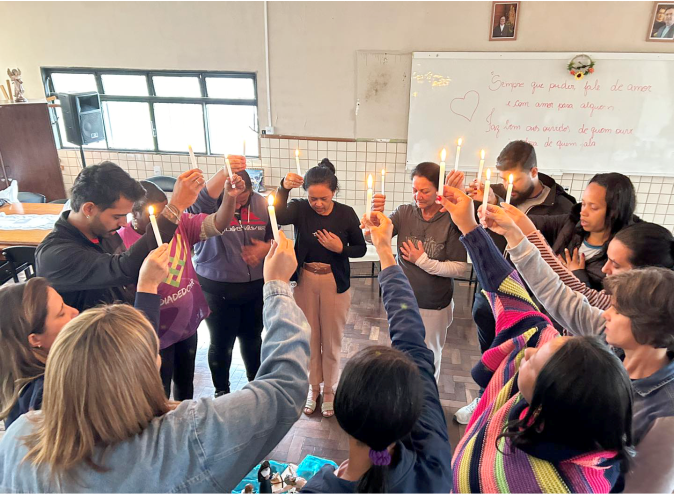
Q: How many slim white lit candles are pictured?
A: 13